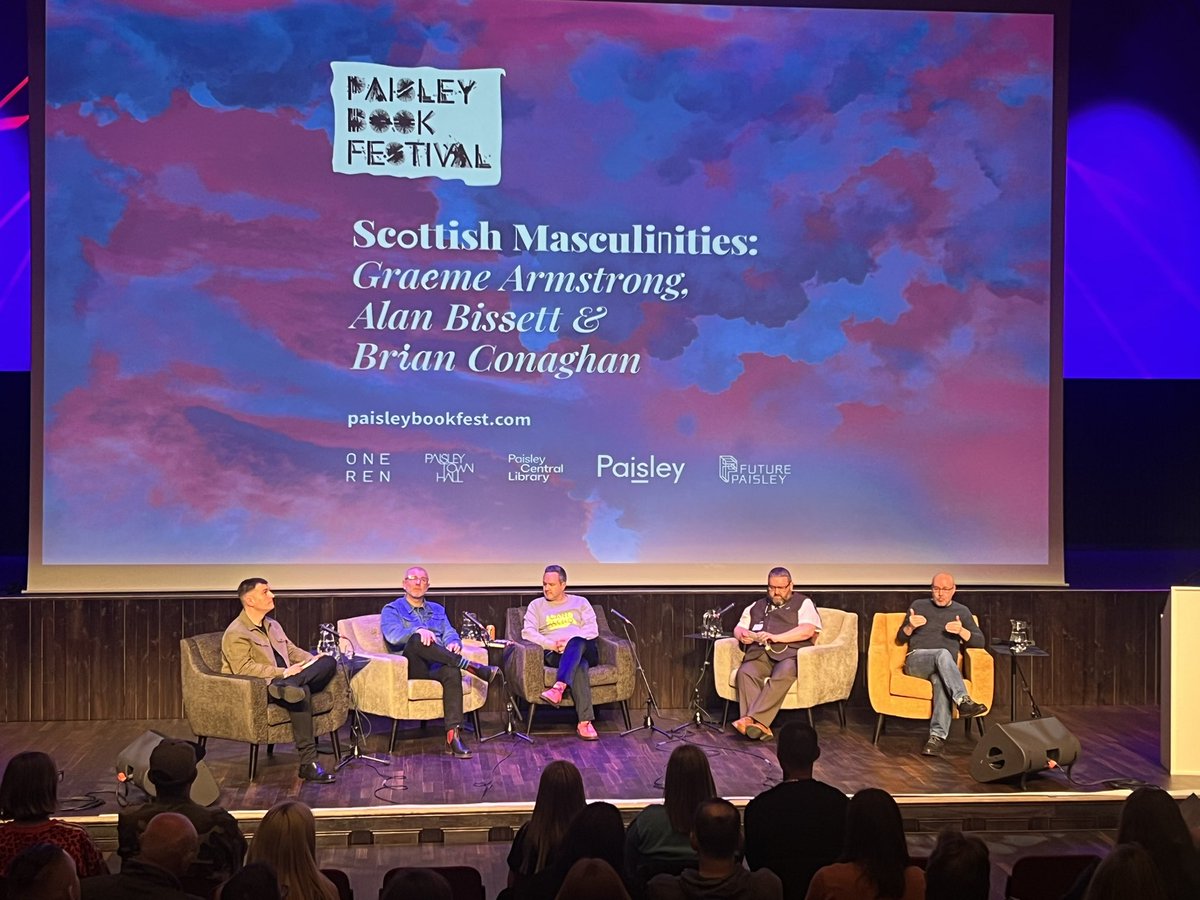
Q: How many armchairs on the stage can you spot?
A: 5